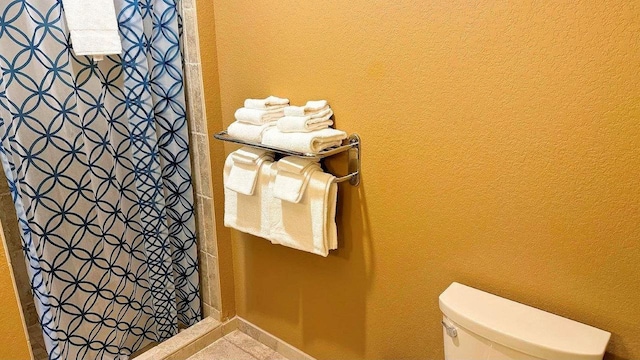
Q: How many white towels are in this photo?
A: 11